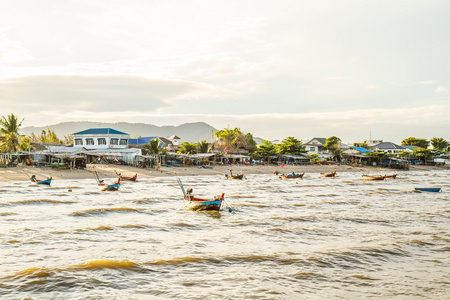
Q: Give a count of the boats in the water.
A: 10